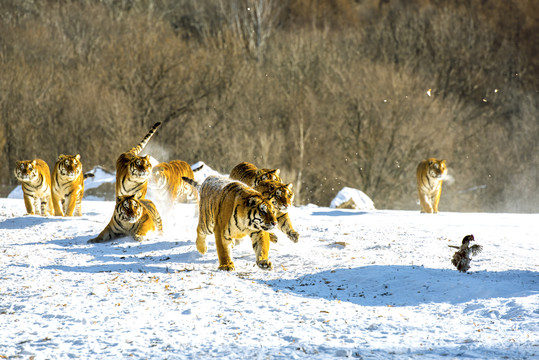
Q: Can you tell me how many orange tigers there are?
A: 9